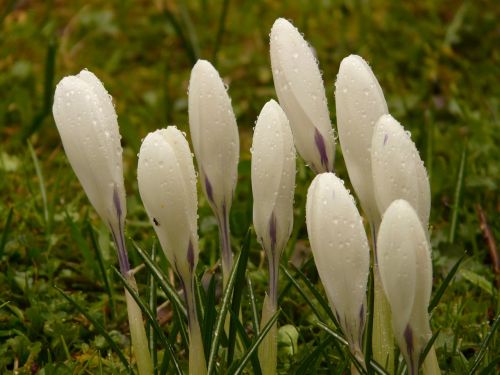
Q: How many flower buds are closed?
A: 9